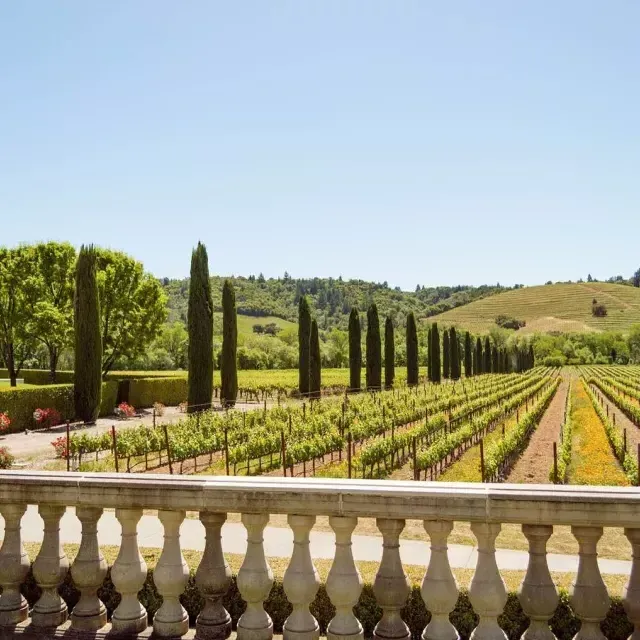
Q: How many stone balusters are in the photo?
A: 15